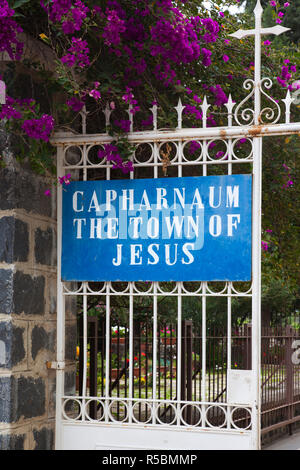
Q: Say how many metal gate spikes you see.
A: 8